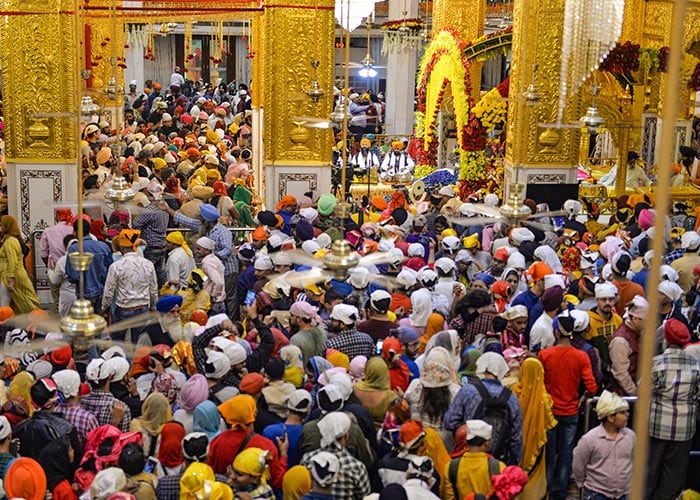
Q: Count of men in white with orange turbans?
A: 2